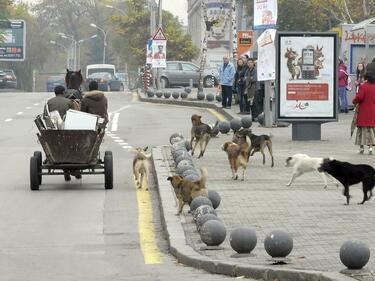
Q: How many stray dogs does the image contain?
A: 7